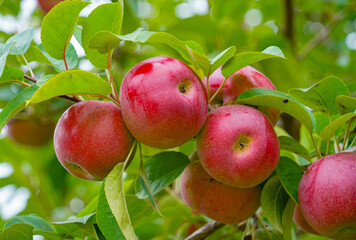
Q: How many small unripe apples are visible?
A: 0